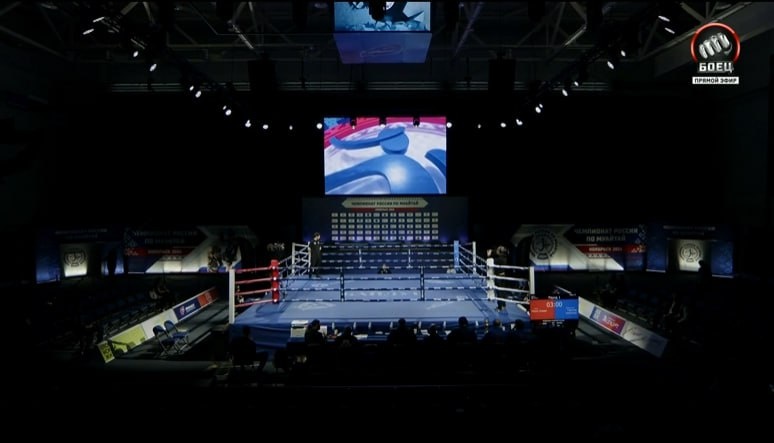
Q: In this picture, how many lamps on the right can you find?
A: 12